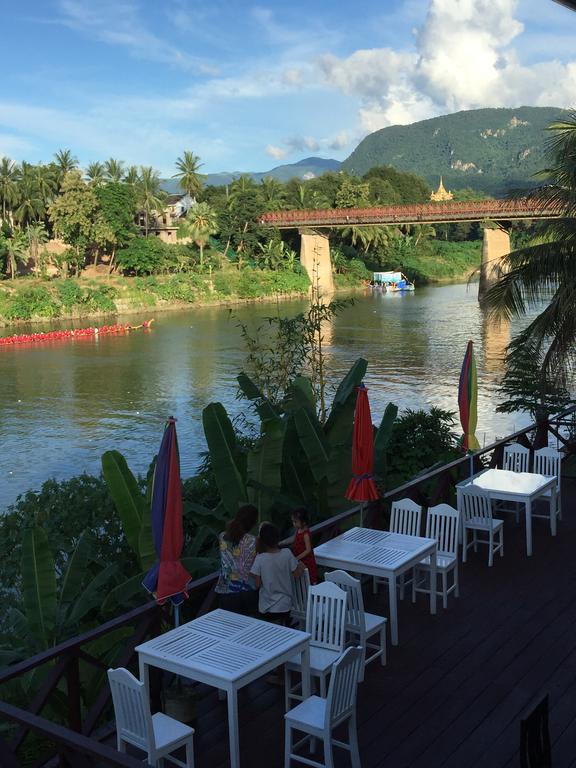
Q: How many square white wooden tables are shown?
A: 3